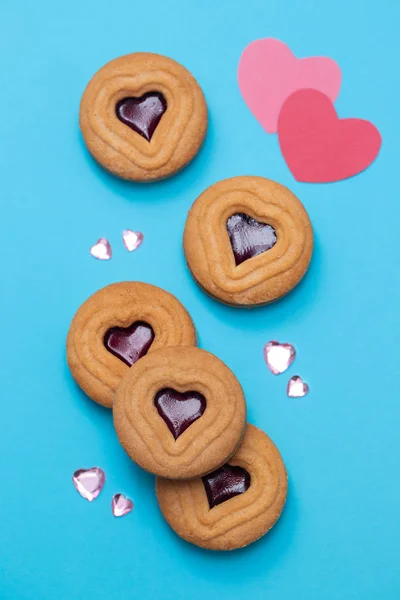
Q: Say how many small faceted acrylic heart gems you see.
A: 6